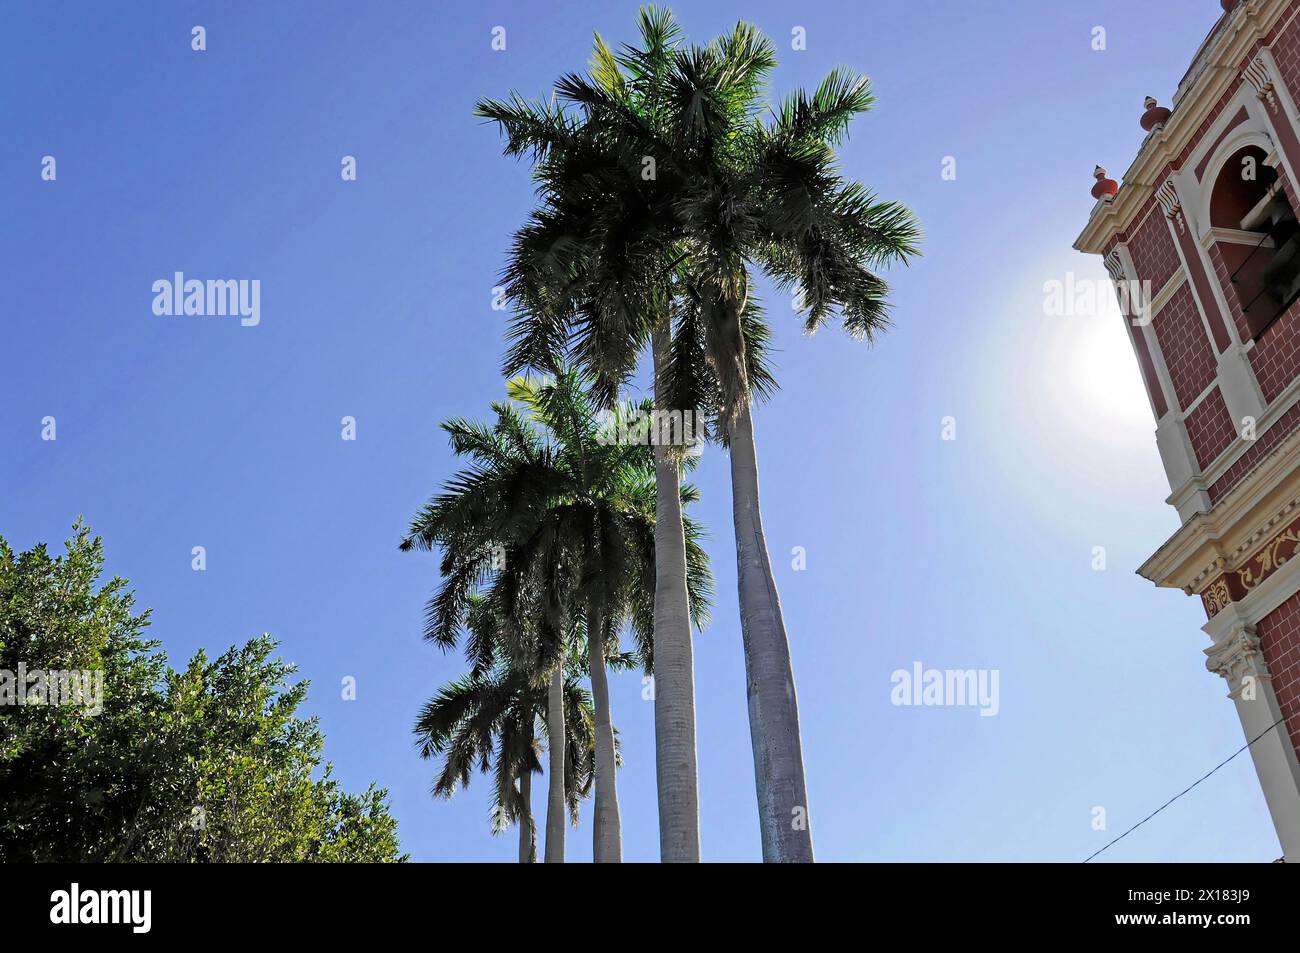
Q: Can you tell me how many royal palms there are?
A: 5